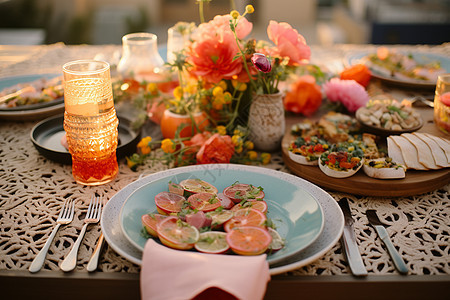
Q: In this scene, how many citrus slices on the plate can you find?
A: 12